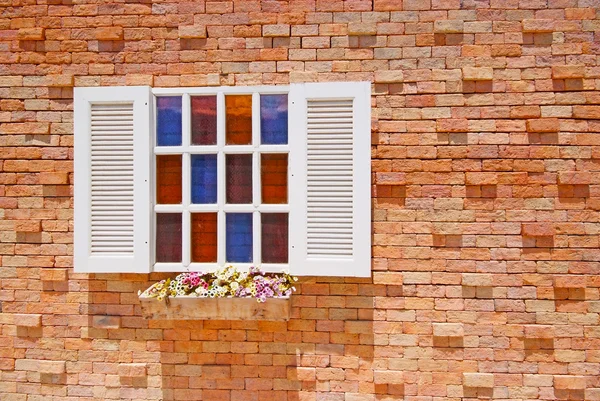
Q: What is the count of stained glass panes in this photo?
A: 12